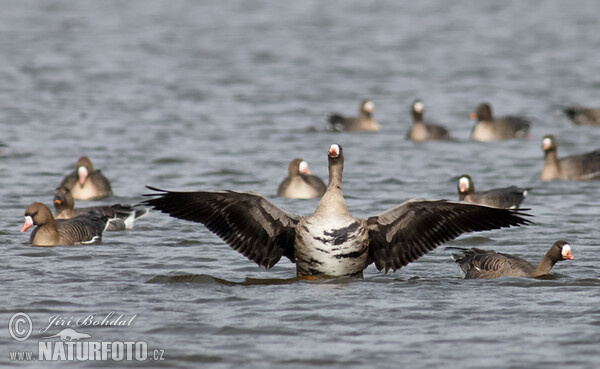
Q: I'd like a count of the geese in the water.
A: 12